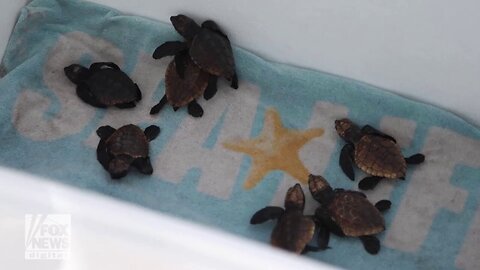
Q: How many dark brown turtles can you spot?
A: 7